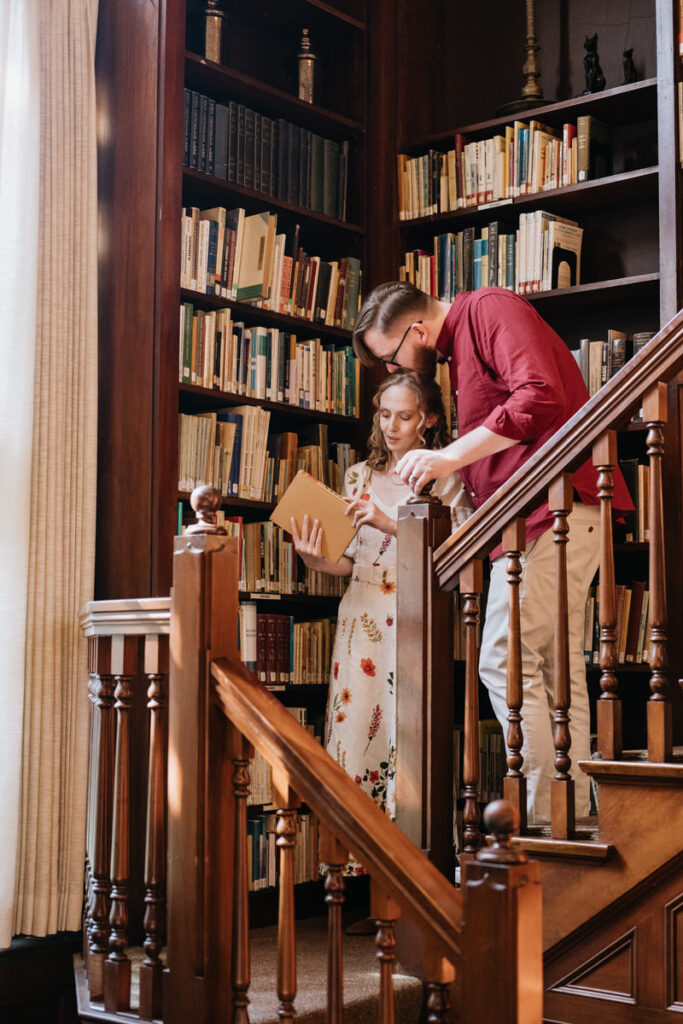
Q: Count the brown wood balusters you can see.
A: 13